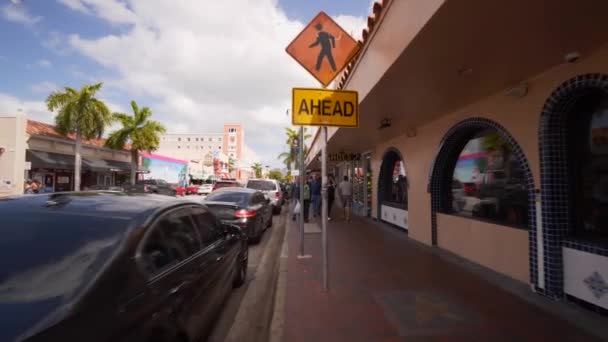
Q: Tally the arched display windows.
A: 3